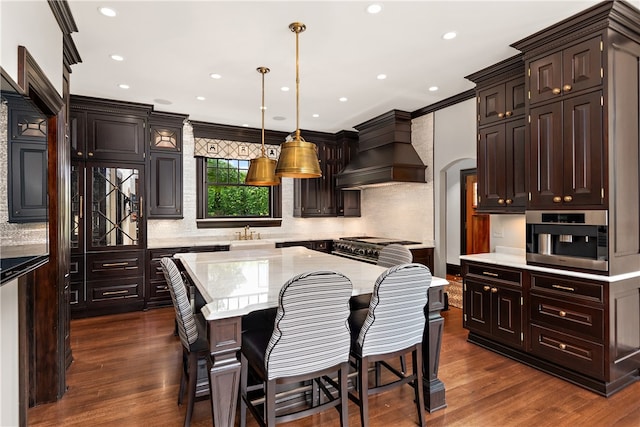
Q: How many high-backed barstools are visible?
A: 4